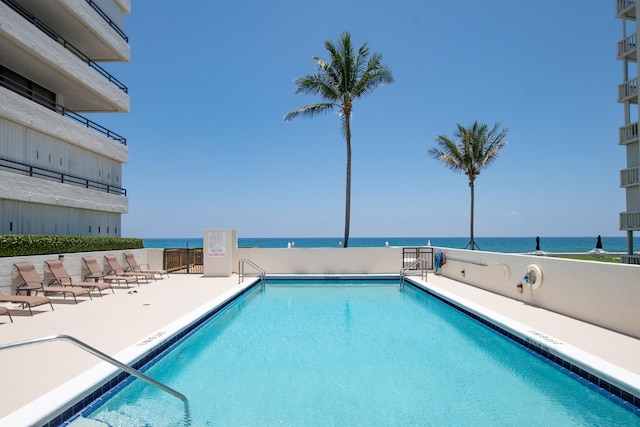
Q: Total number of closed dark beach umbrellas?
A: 2